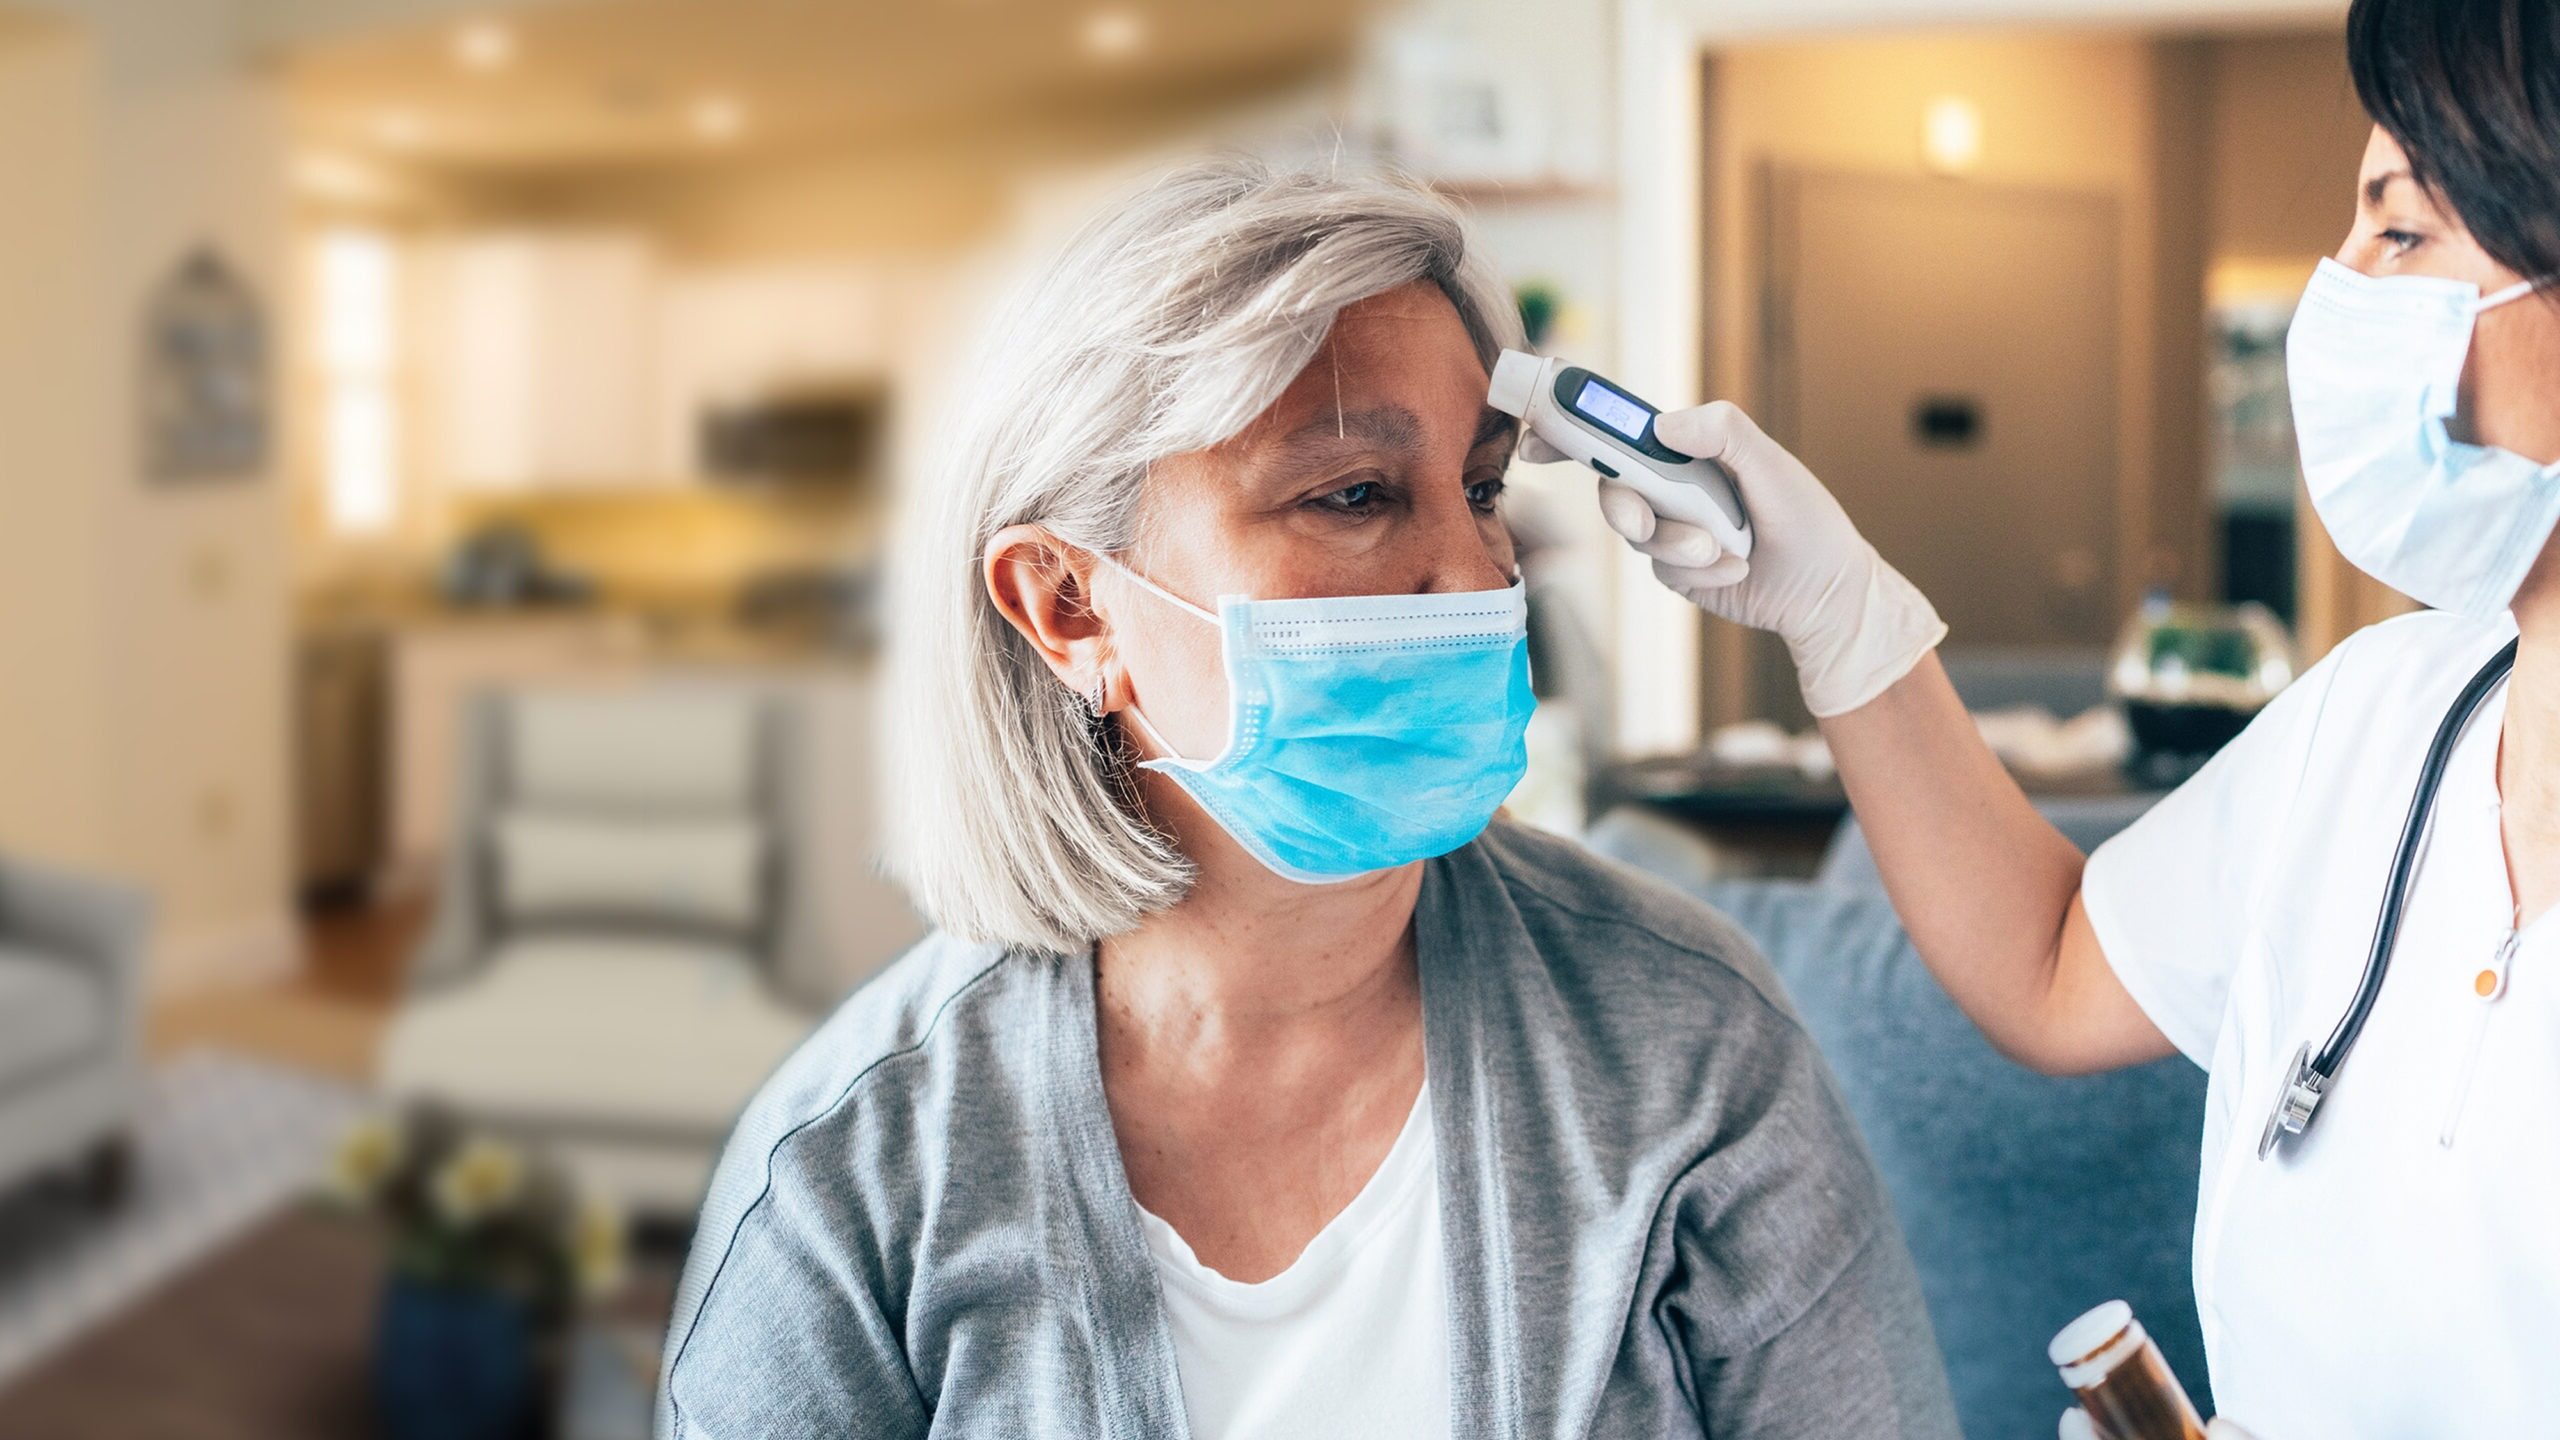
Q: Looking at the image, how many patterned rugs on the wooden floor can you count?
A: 1